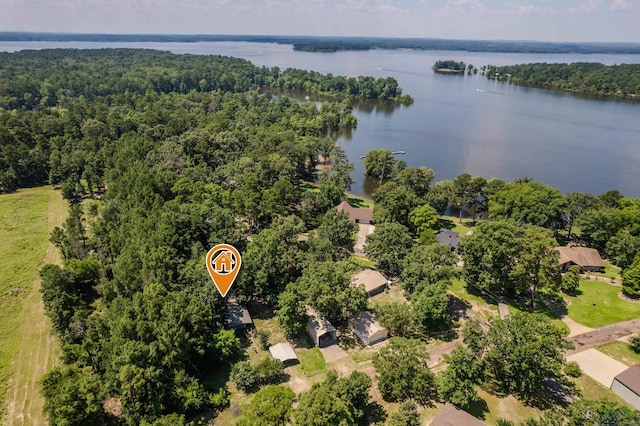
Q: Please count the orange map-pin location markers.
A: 1